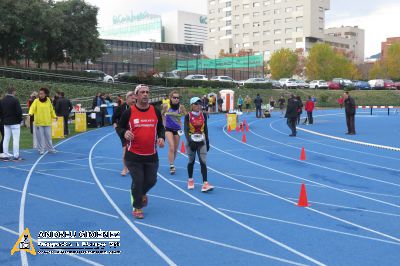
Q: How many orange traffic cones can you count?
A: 9